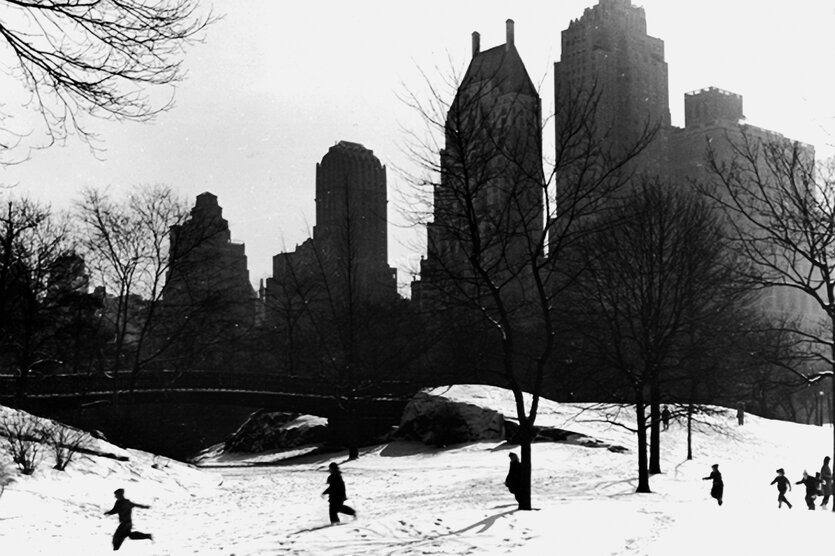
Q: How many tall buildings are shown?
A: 5